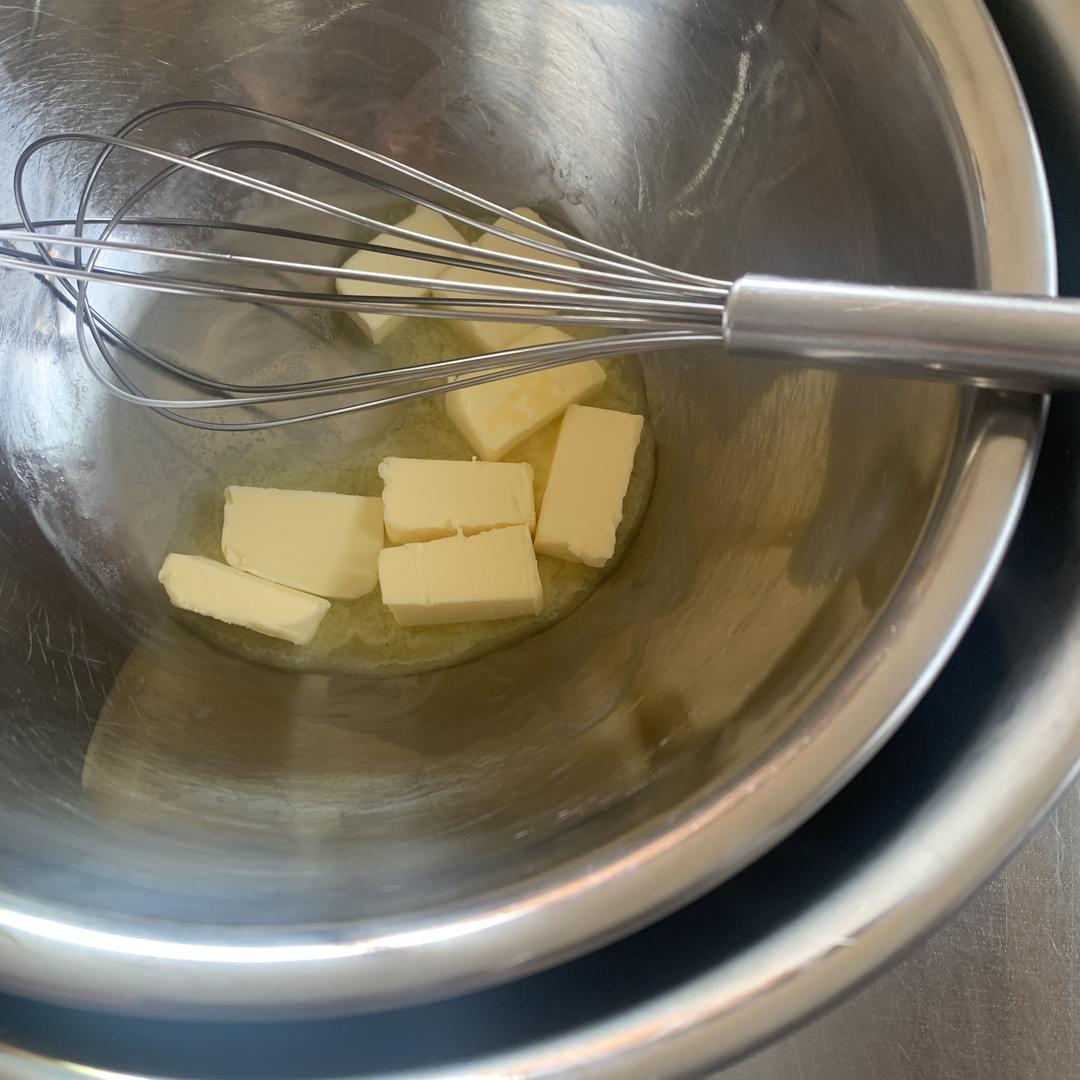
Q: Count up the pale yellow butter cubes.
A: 8